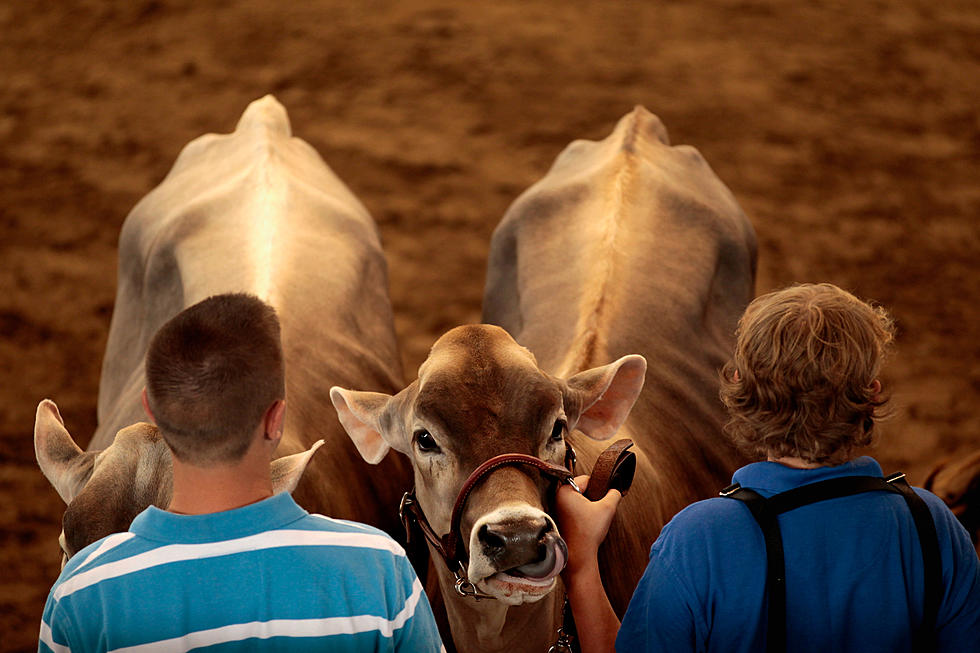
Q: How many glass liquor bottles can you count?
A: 0